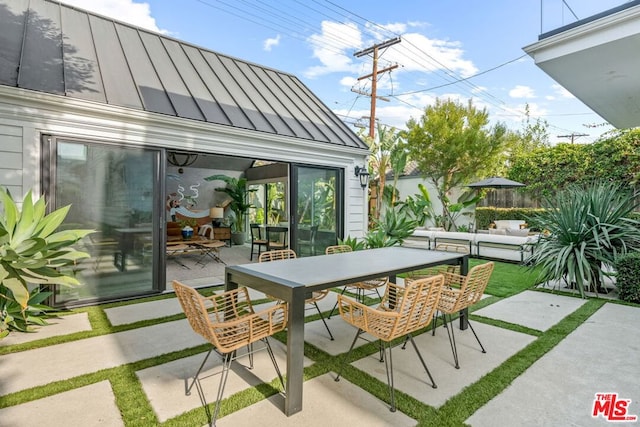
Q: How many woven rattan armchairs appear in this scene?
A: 6